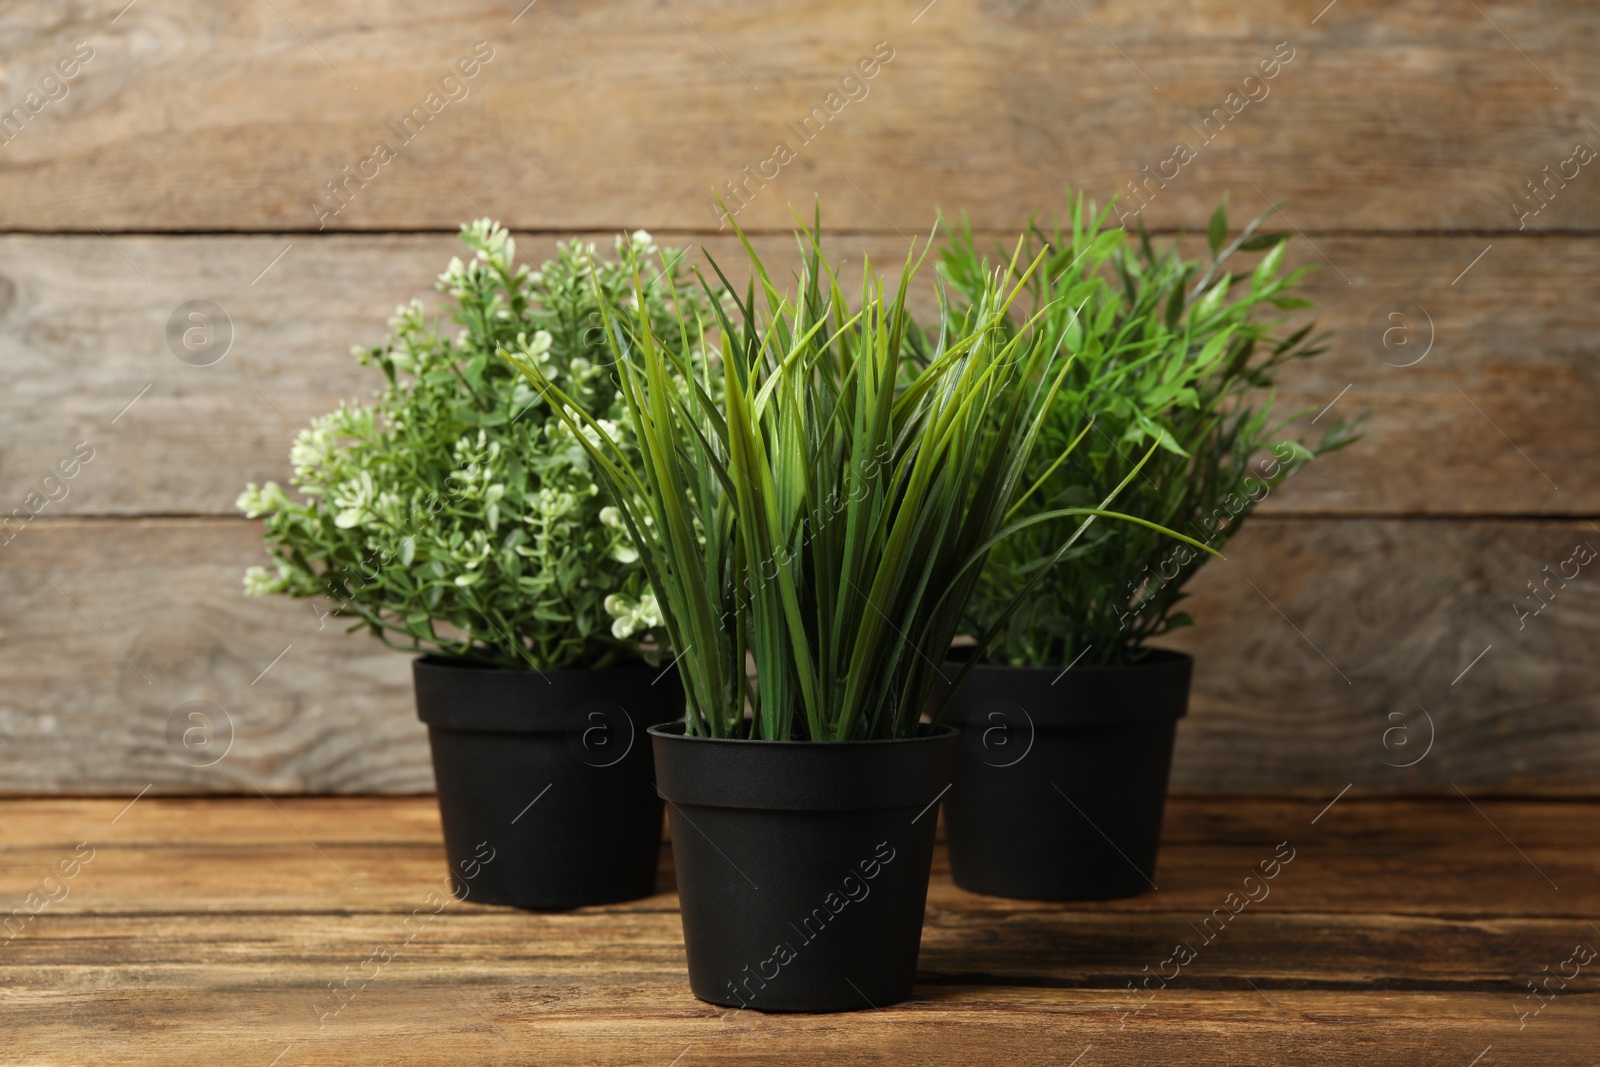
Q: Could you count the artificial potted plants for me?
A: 3